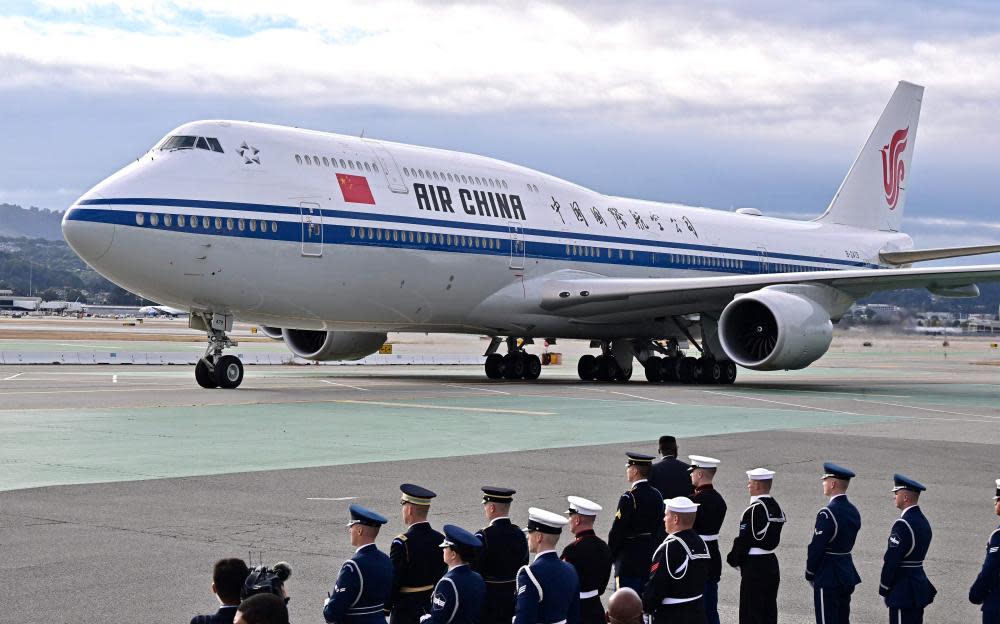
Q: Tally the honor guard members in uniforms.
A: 13